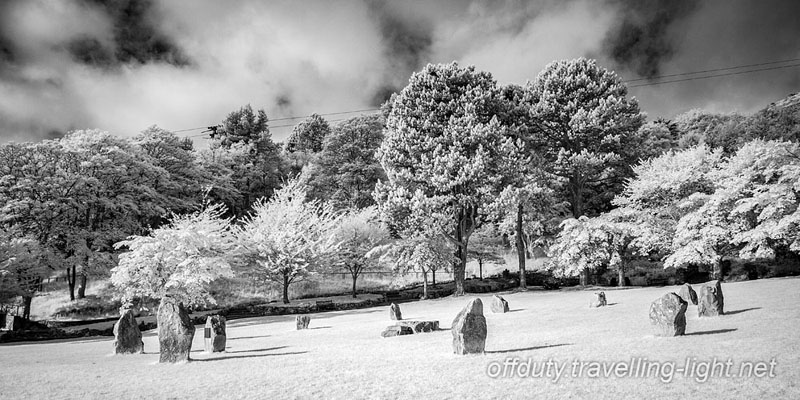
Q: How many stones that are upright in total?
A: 11